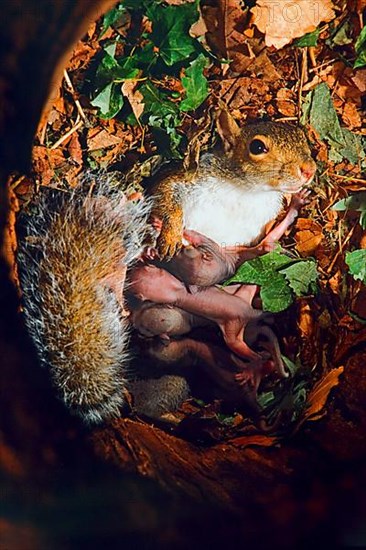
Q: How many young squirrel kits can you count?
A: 4